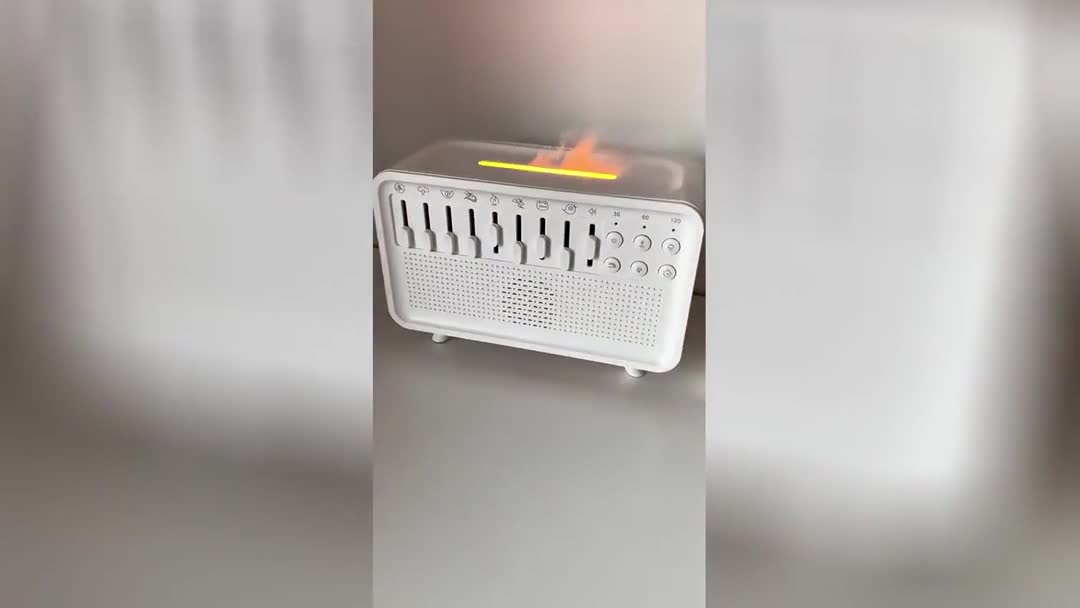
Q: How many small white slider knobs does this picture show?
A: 9